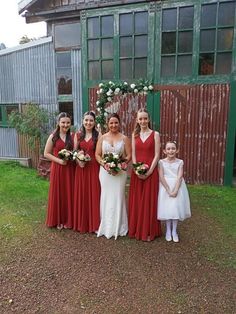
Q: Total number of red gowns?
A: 3